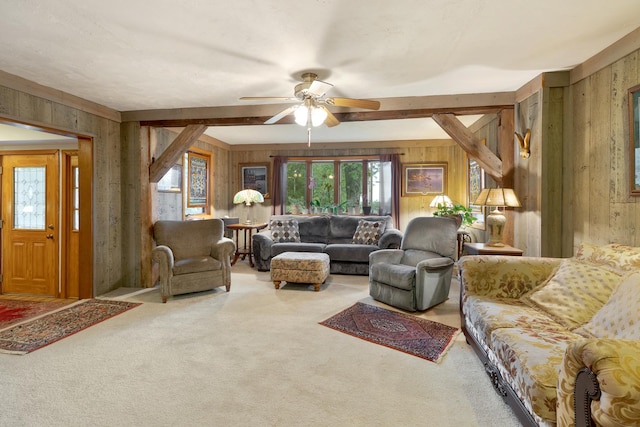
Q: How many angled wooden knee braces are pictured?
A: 2